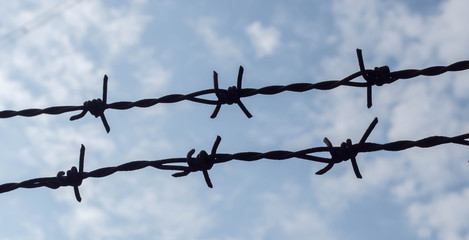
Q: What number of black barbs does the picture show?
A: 6